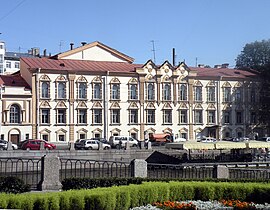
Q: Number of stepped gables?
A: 3